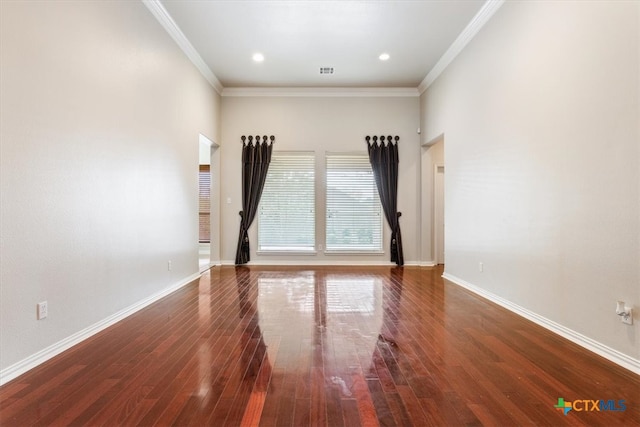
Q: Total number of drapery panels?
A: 2